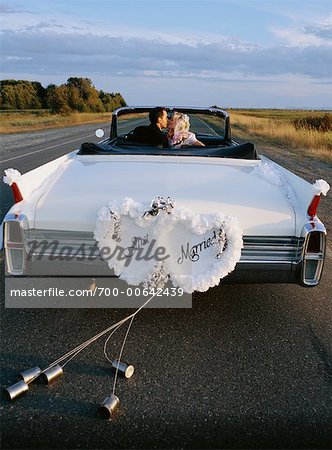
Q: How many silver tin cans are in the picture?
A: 5